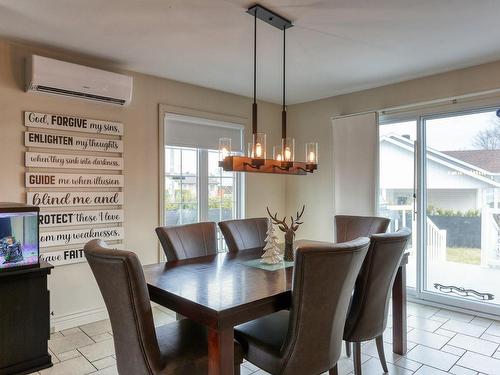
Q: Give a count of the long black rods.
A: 2